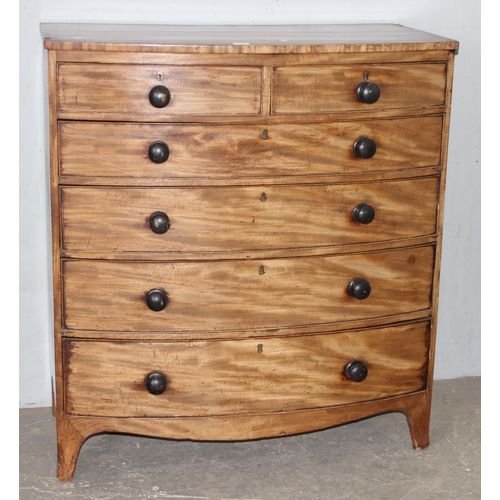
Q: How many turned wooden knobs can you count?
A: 10